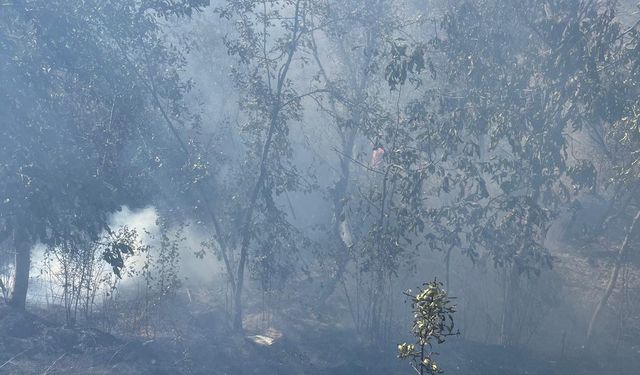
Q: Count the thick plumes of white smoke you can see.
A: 1